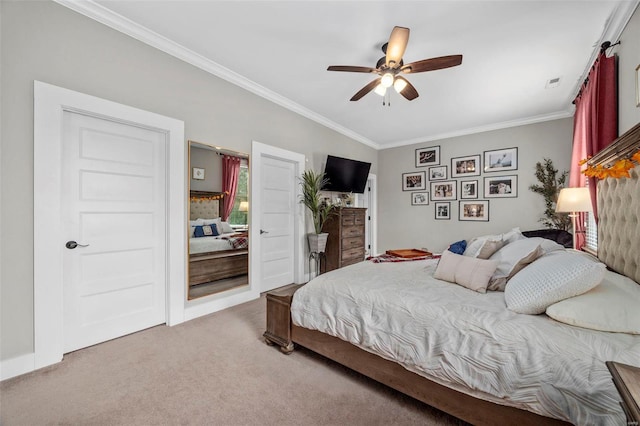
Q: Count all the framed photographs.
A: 11